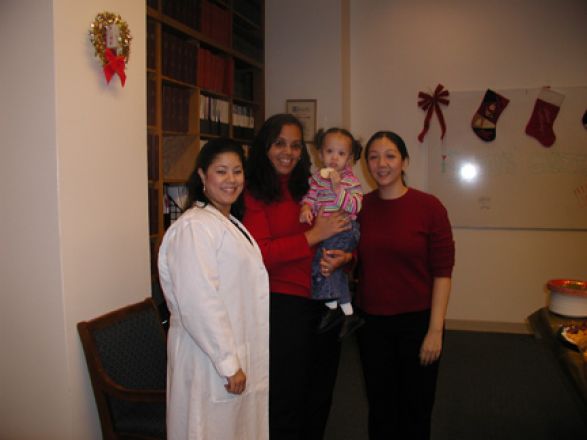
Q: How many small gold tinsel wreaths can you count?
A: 1